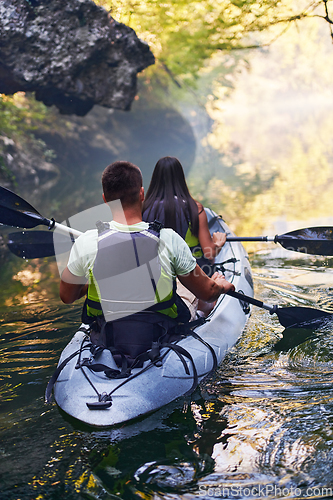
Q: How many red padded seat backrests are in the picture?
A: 0